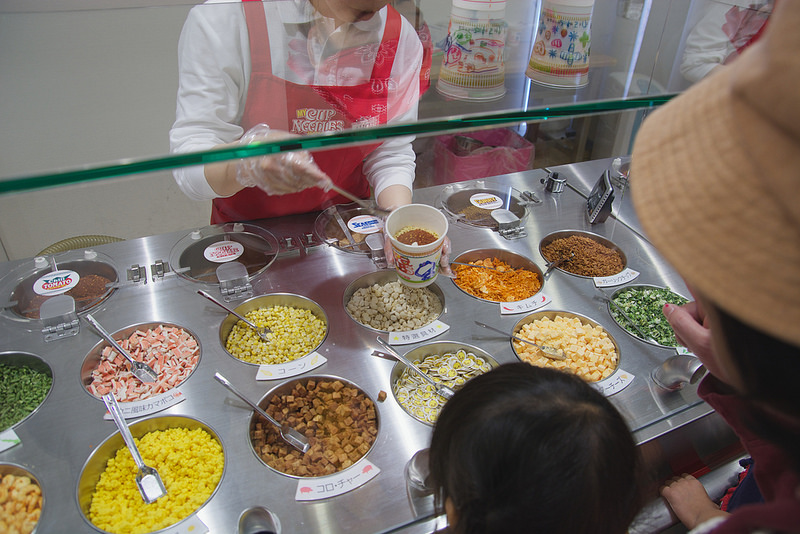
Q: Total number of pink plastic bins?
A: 1